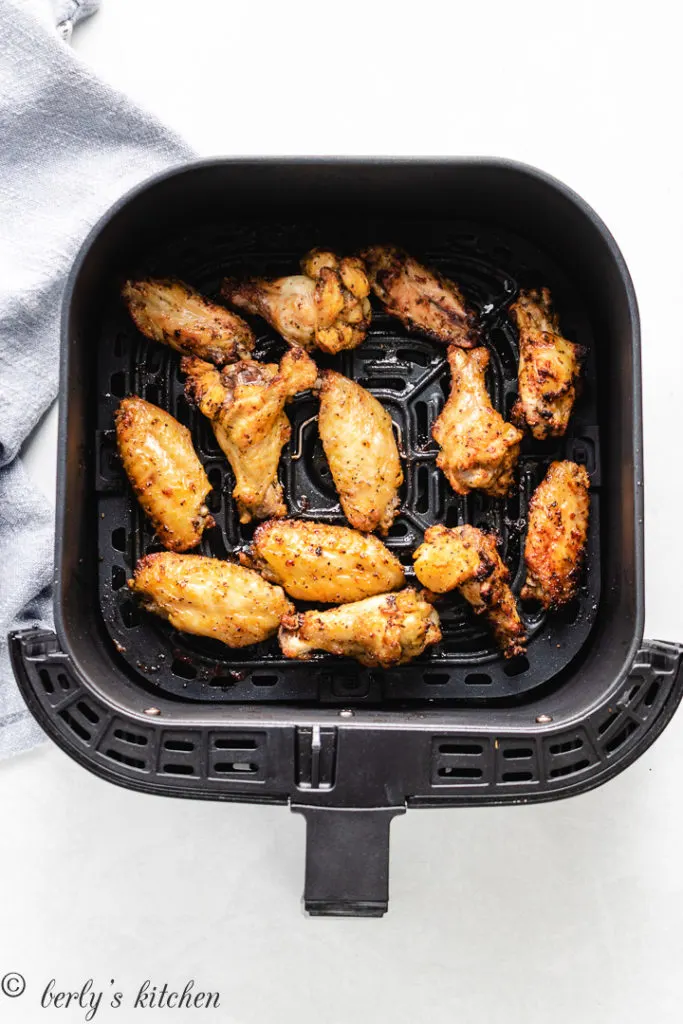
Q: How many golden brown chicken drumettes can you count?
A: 6